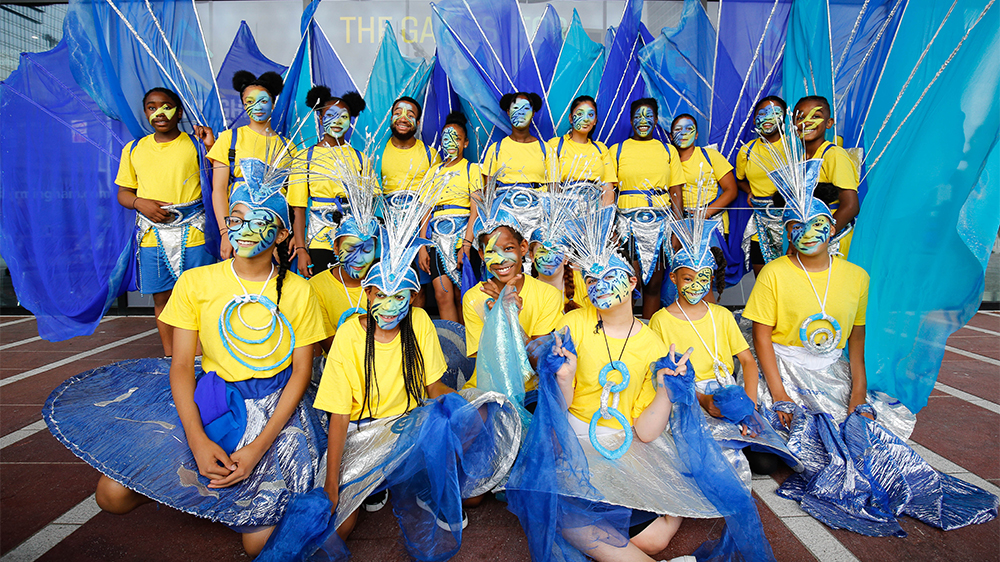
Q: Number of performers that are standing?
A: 11